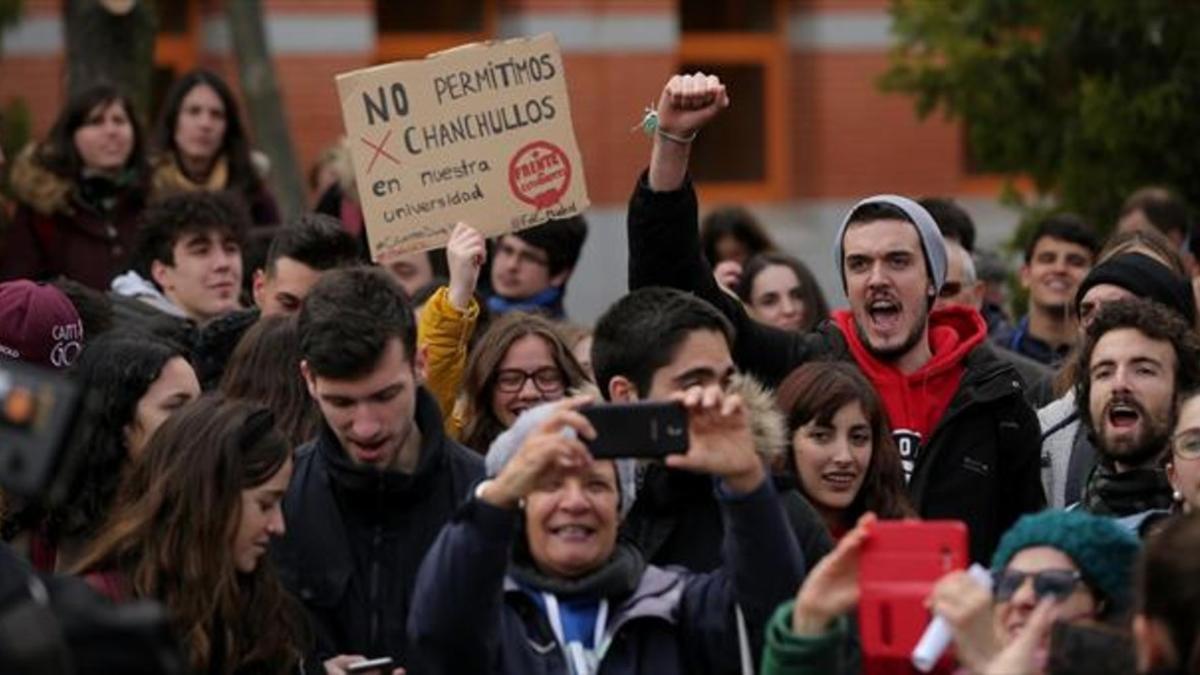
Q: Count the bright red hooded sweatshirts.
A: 1